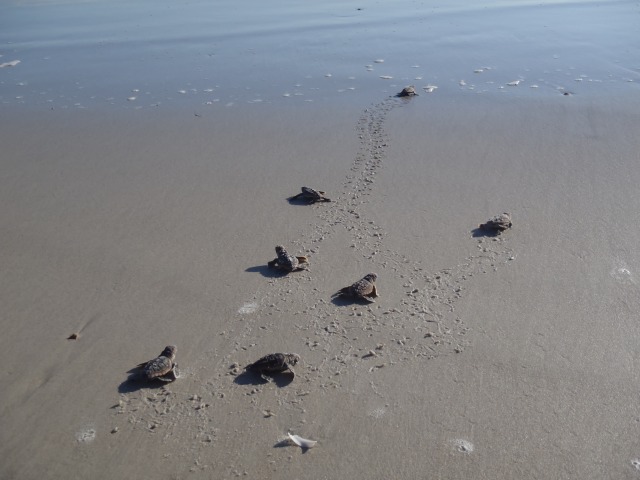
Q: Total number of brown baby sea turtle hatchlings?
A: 7